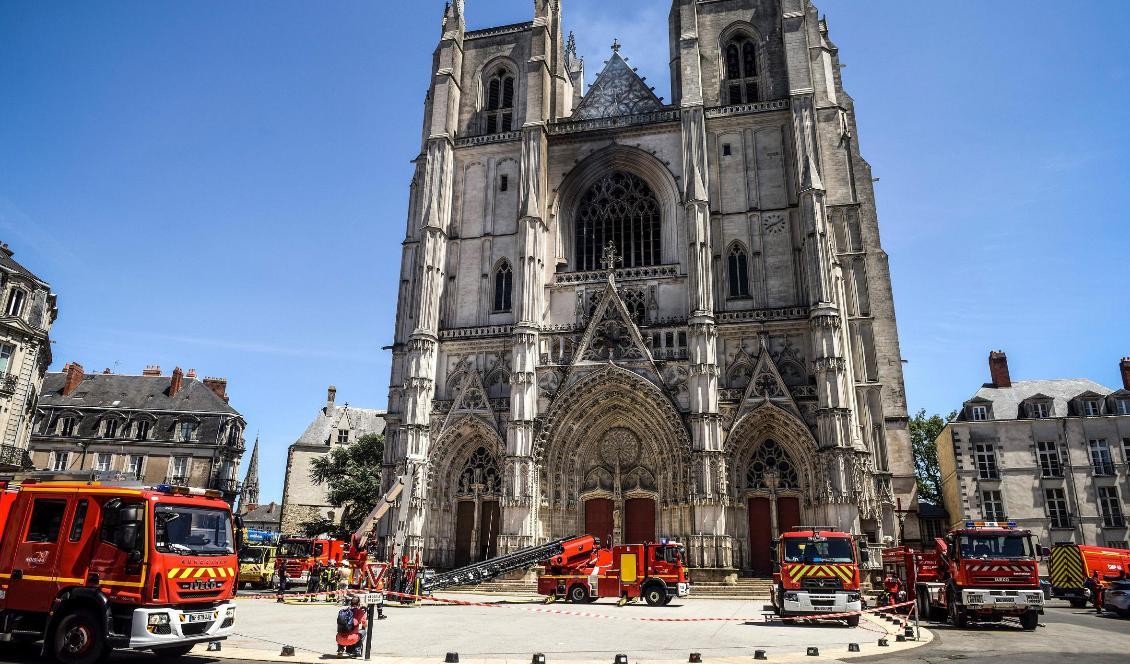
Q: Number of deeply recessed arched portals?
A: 3